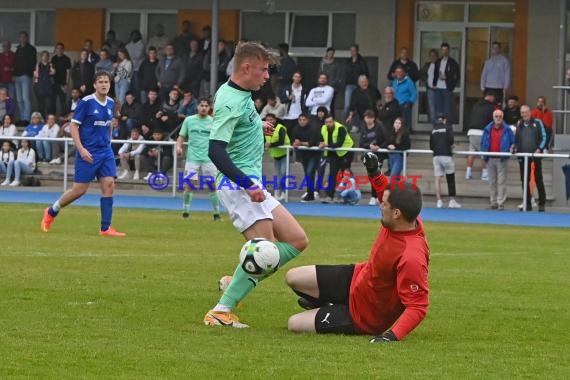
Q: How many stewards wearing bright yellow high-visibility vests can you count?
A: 2